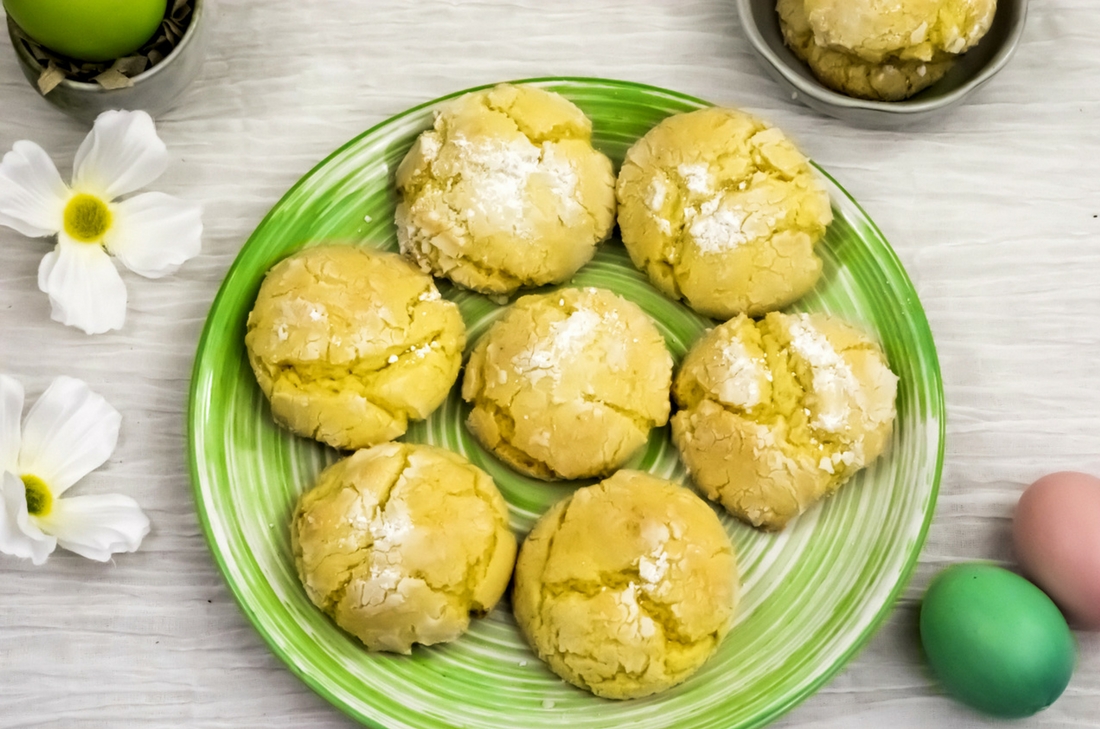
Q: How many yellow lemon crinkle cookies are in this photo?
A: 8